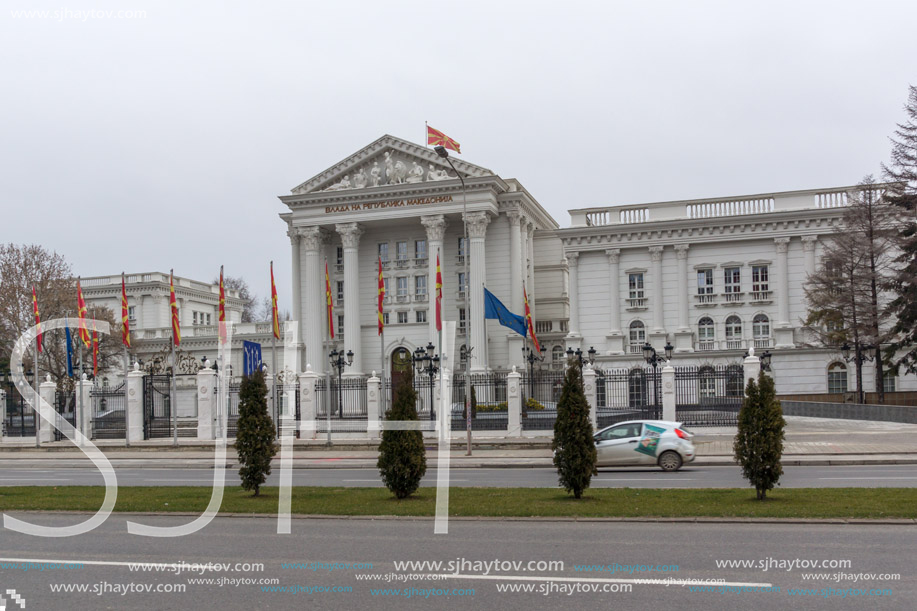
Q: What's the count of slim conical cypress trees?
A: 4